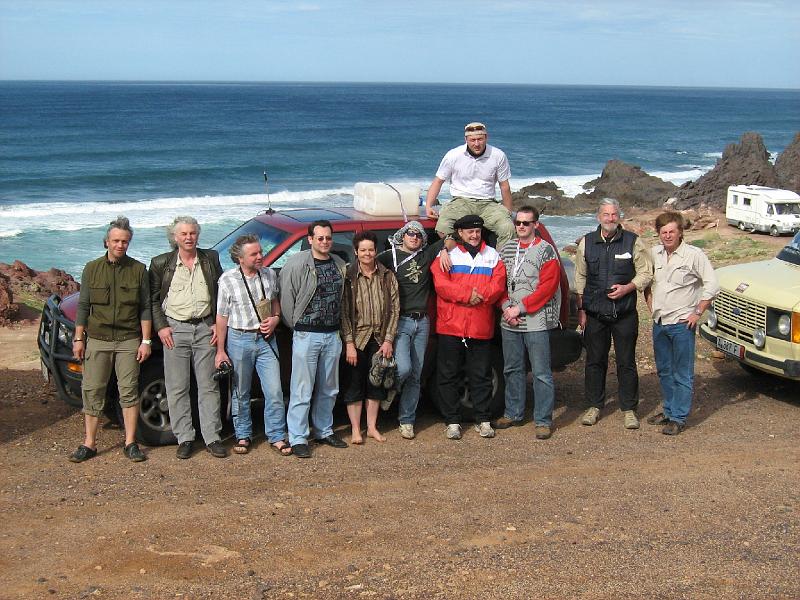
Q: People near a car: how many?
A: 11